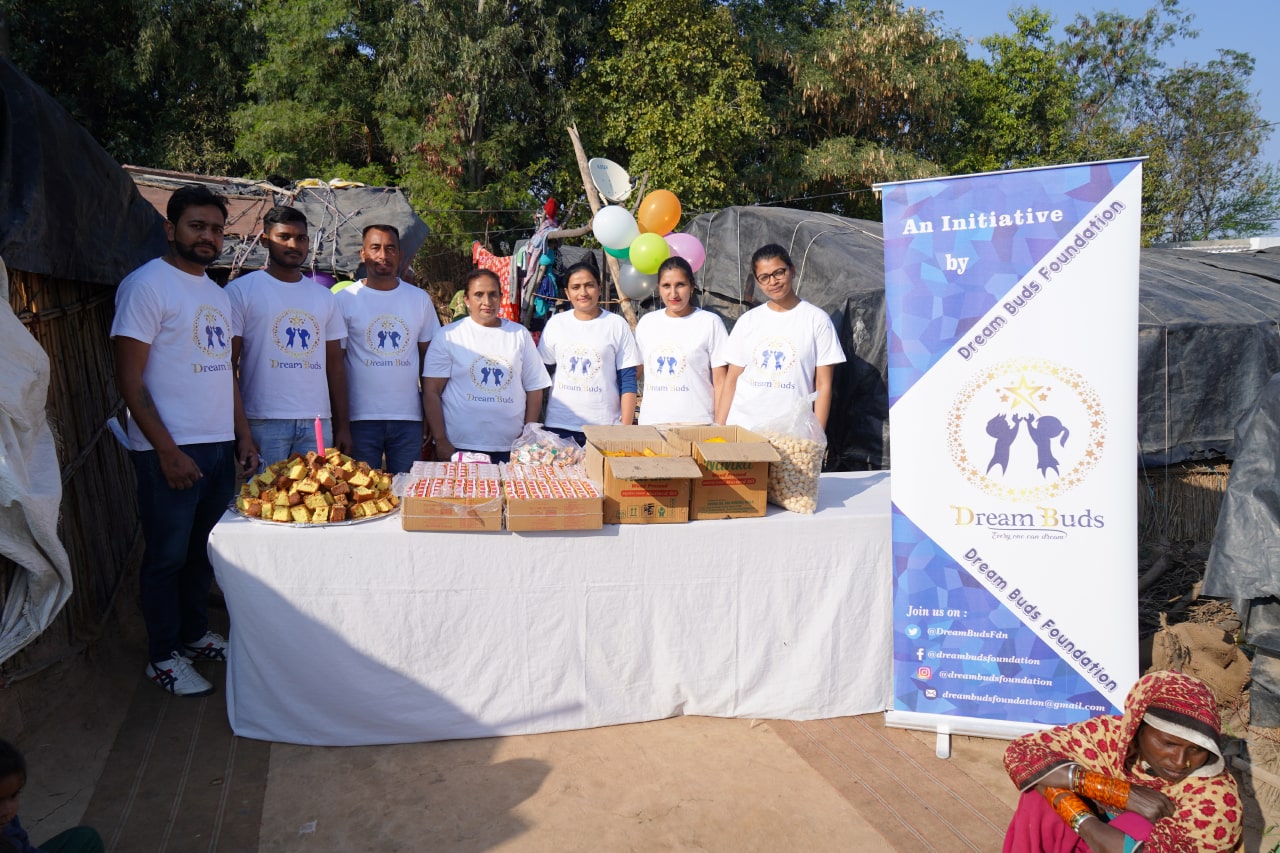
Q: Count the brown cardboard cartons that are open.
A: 2